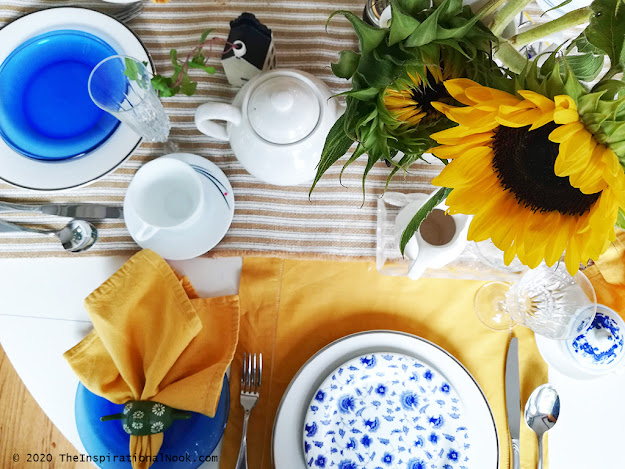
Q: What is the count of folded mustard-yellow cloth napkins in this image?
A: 1